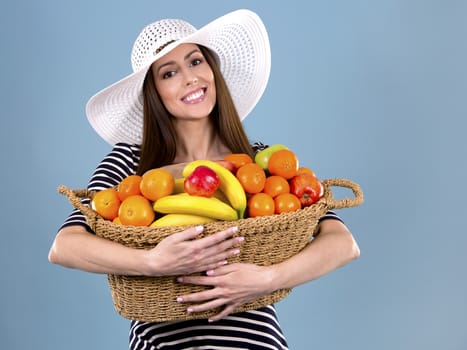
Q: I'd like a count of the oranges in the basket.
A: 12